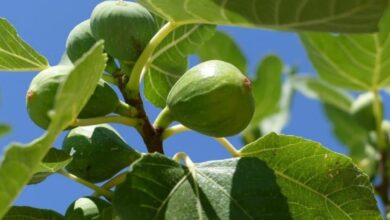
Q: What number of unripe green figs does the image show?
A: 6